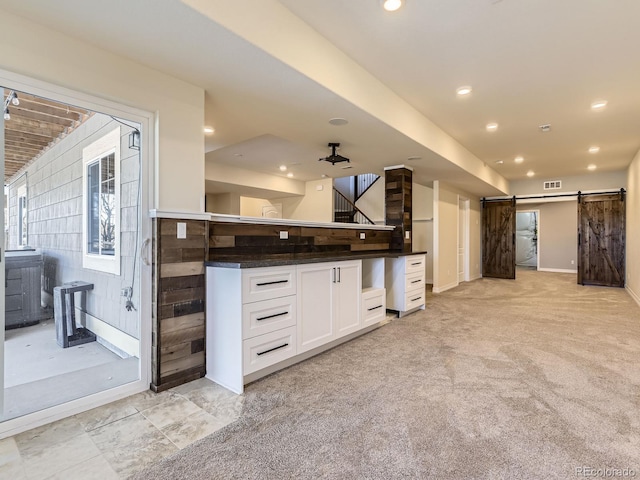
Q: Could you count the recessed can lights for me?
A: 11